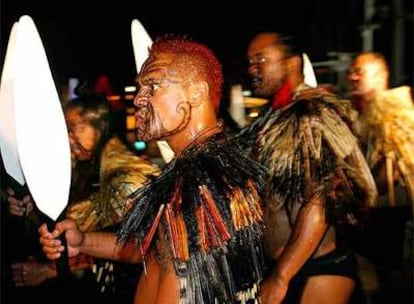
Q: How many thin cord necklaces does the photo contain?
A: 1